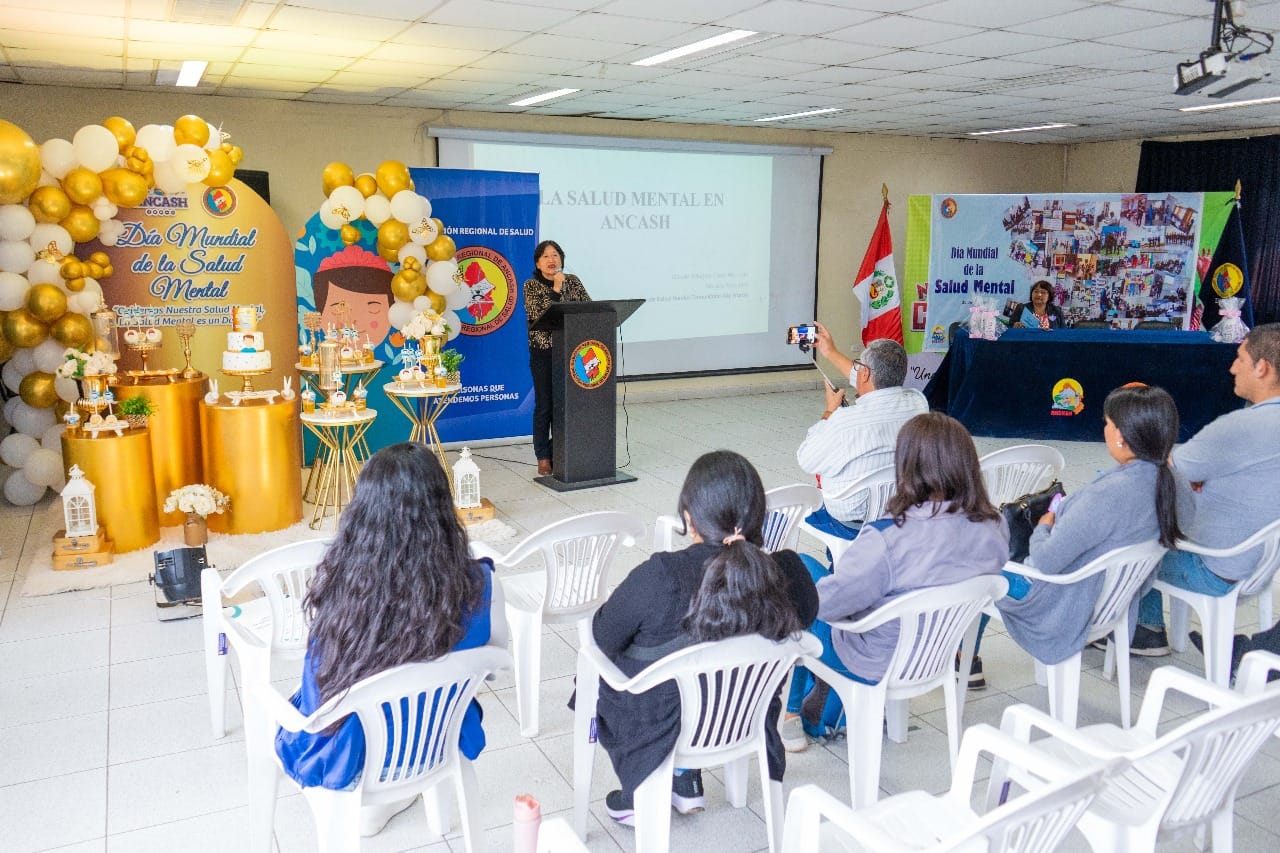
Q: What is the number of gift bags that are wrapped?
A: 3